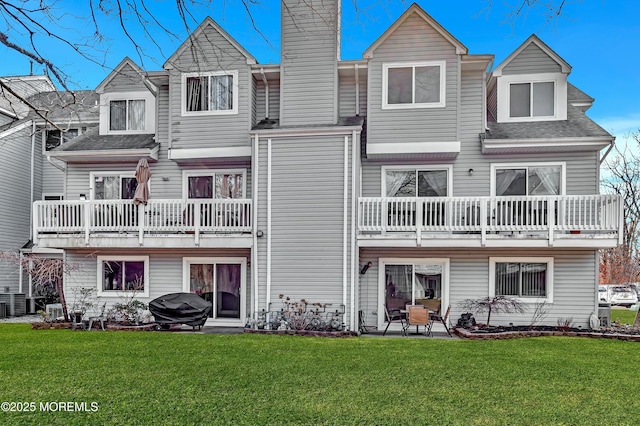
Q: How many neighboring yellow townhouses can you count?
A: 0